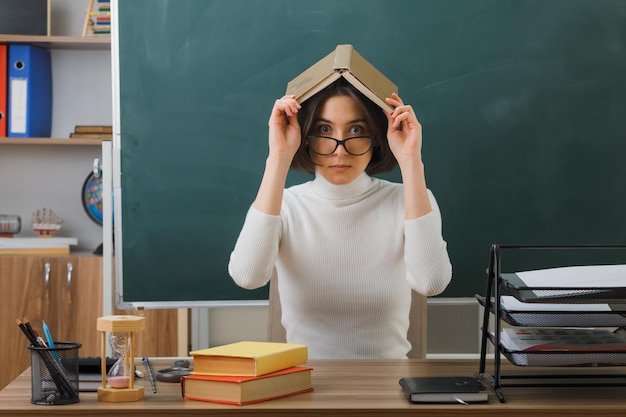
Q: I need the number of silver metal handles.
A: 2